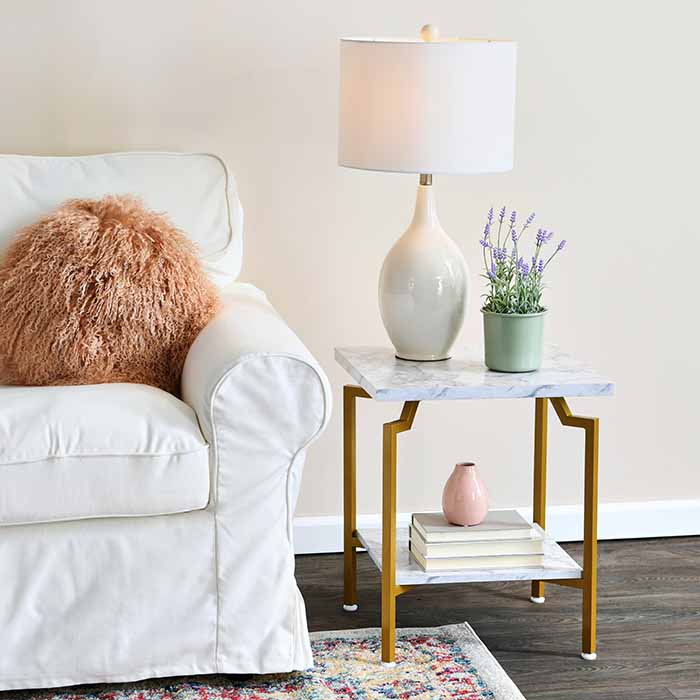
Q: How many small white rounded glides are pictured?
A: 4